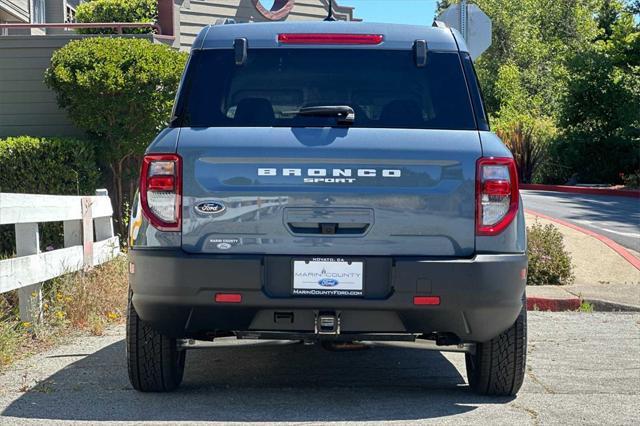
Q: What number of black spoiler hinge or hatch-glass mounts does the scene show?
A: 2